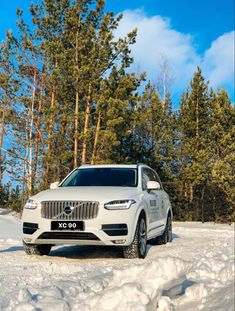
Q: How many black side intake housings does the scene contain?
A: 2